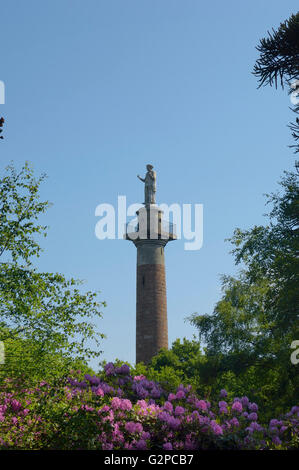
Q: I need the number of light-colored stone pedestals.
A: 1